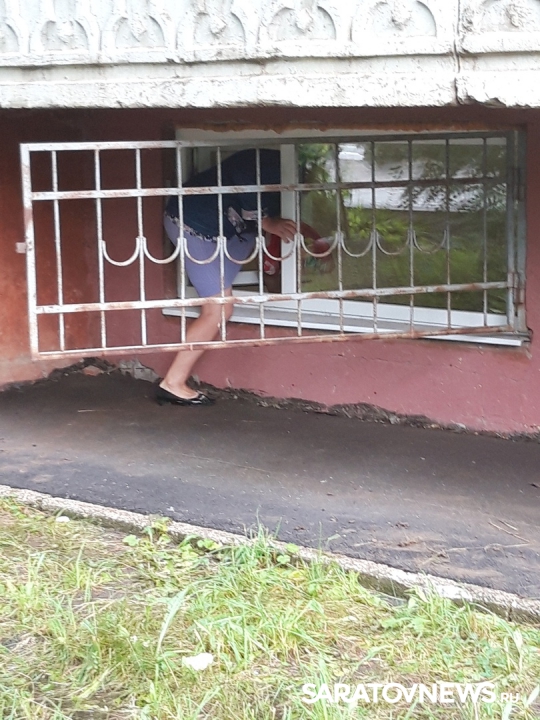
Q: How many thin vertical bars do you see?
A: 12